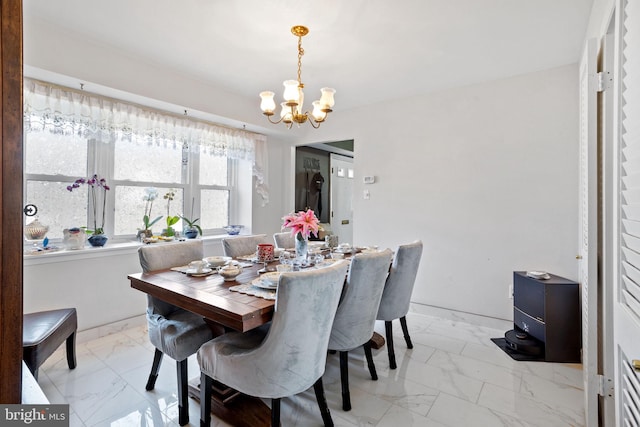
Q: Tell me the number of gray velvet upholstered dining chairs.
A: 6